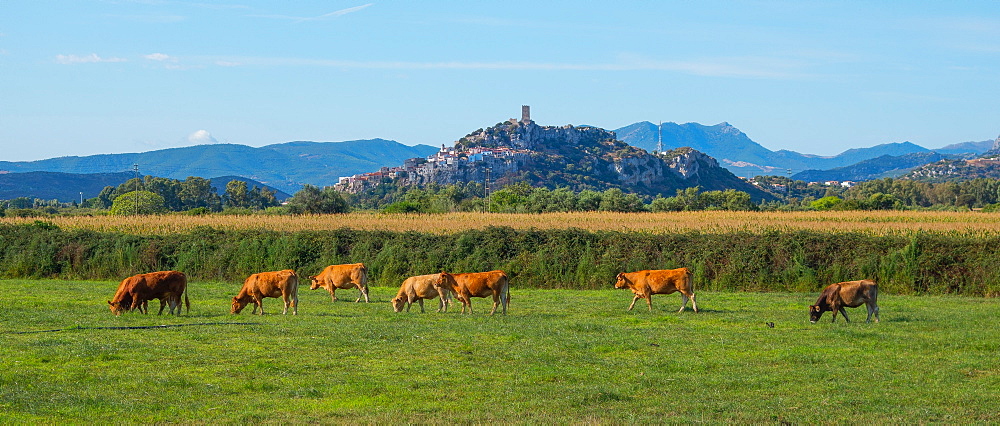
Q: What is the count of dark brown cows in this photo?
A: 1